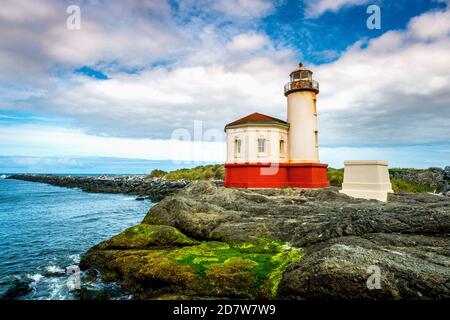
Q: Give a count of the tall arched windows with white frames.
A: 3